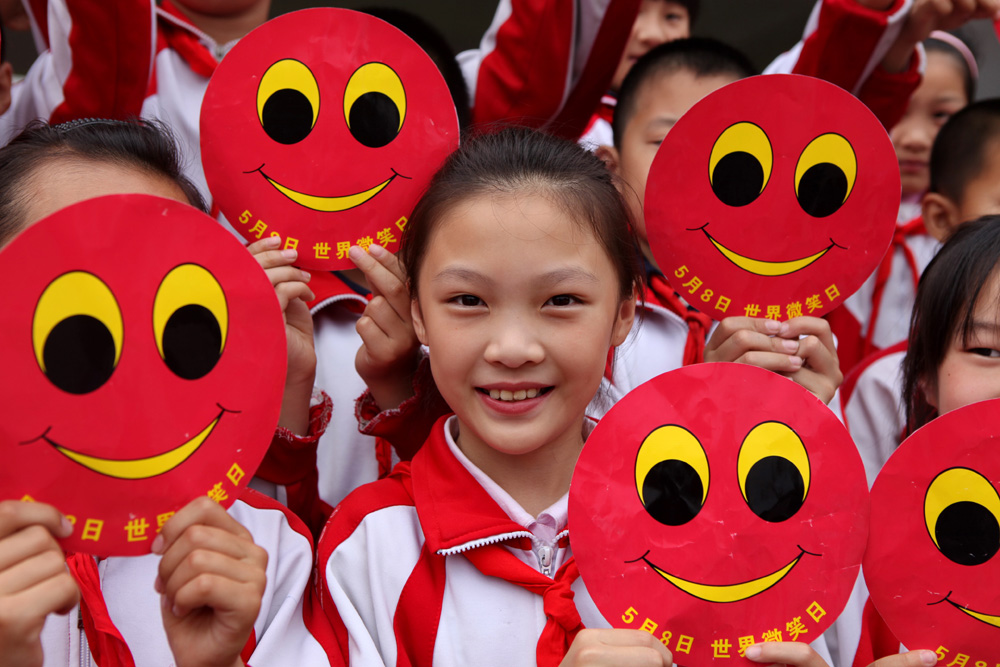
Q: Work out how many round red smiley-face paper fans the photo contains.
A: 5